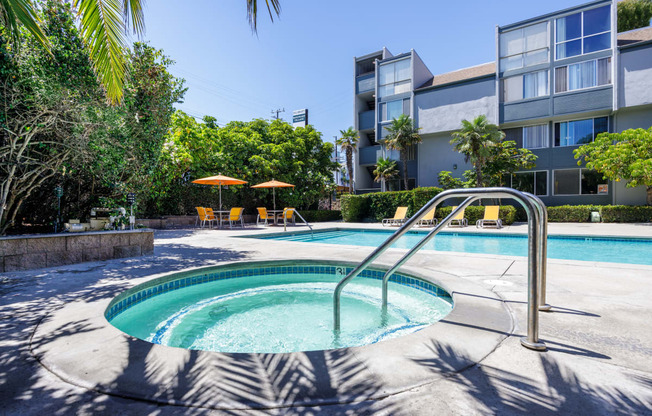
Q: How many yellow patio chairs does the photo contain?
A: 9